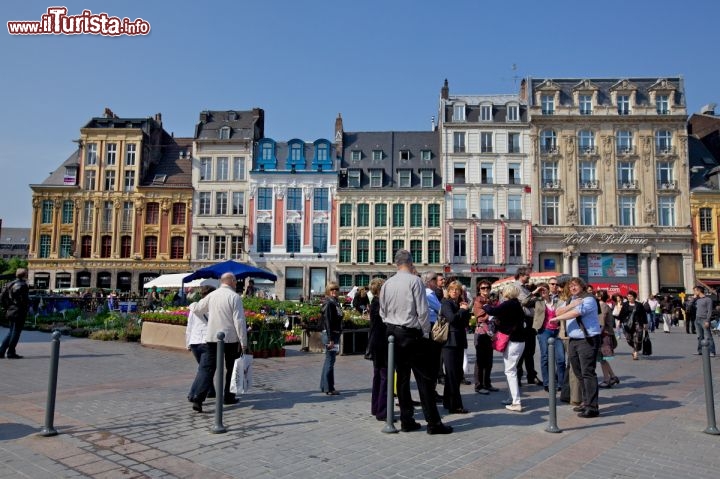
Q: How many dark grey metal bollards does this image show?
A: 5